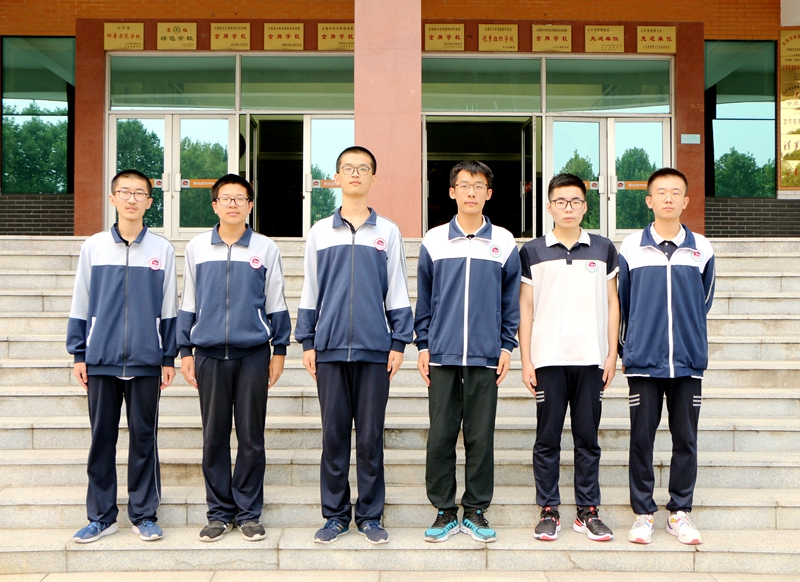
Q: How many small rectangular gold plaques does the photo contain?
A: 10